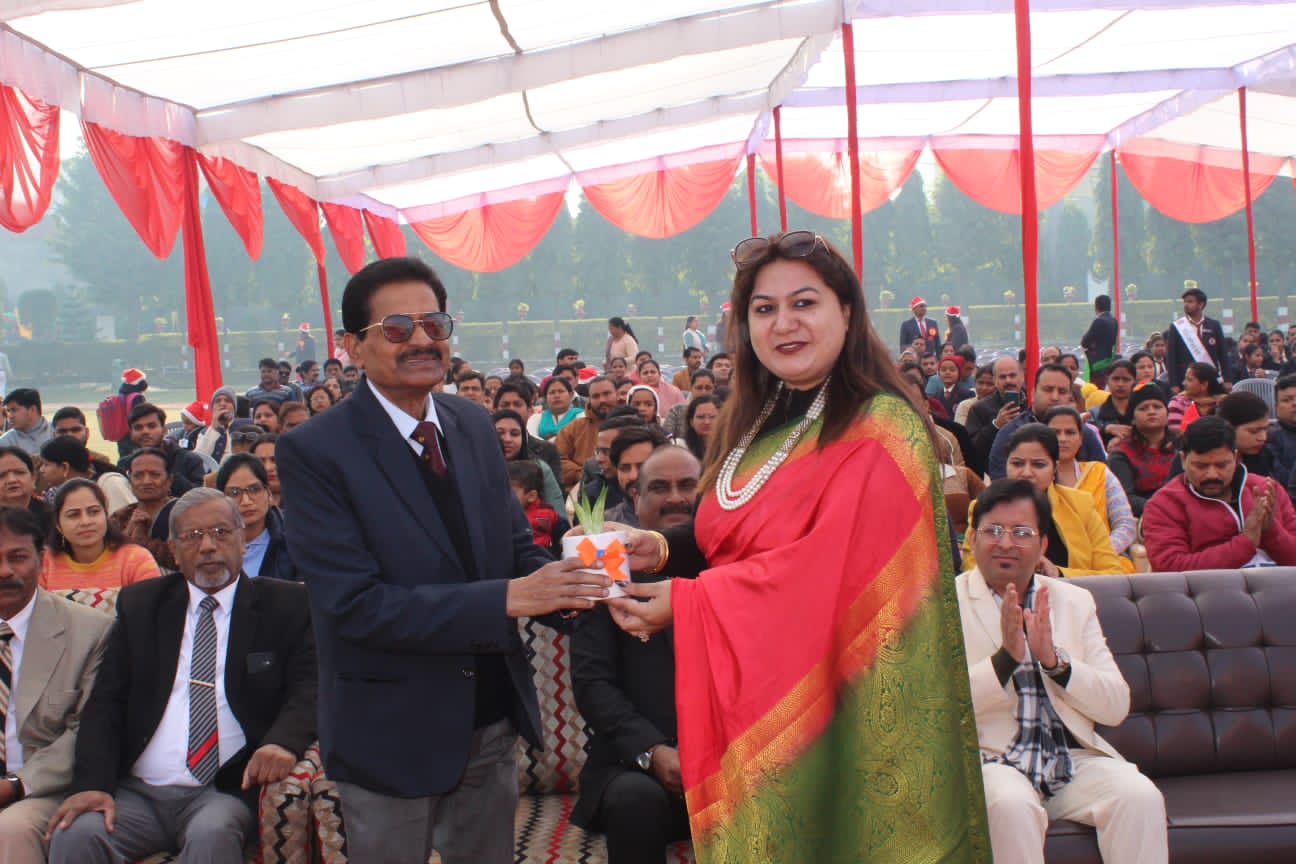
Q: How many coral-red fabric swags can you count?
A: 11